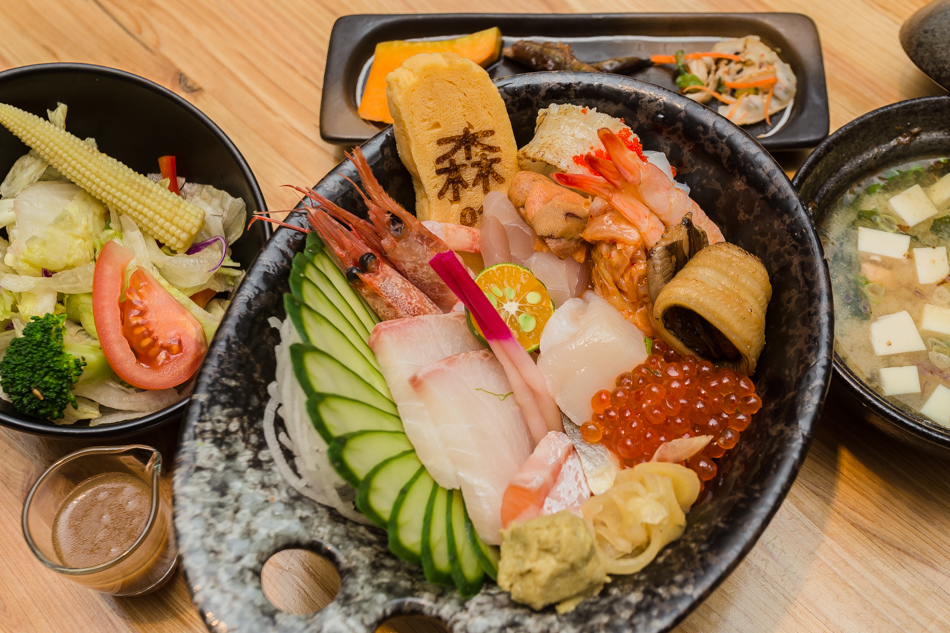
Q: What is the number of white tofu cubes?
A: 8